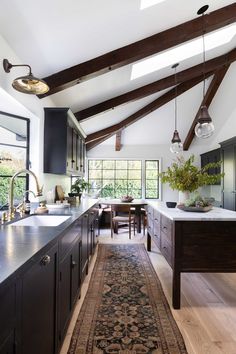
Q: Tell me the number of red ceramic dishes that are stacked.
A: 0